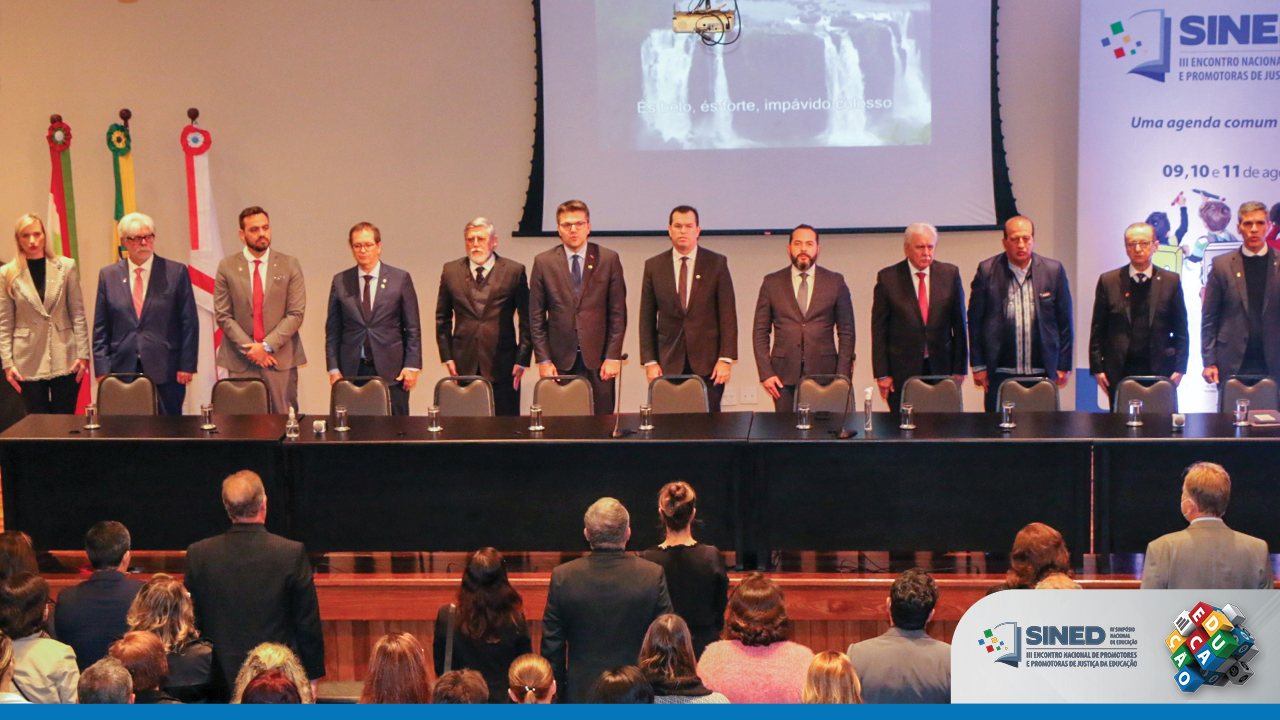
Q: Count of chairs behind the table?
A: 11